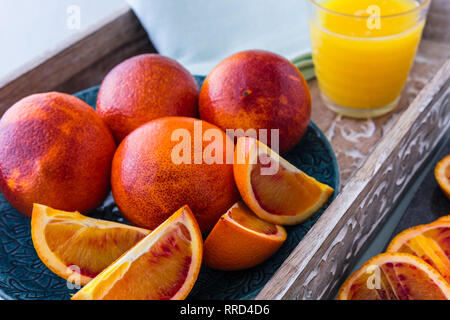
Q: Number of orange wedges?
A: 4